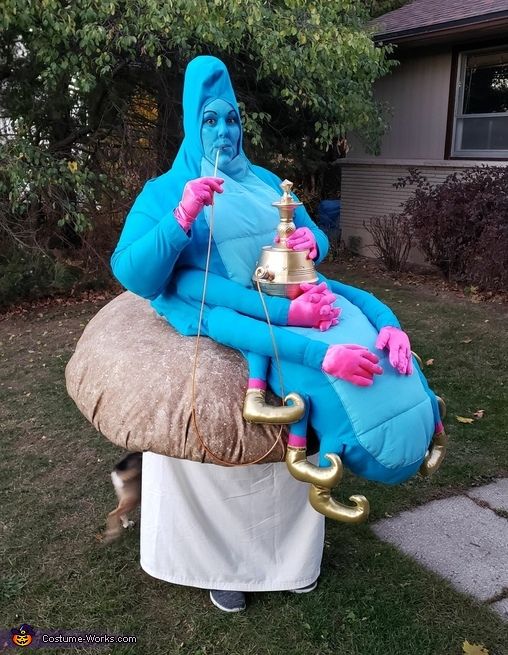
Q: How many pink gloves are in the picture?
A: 6